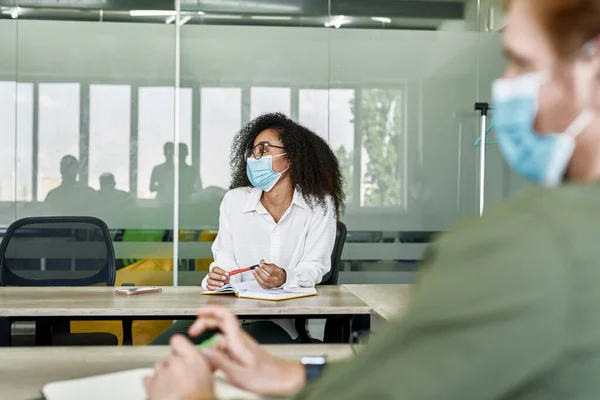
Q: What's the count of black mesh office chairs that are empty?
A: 1